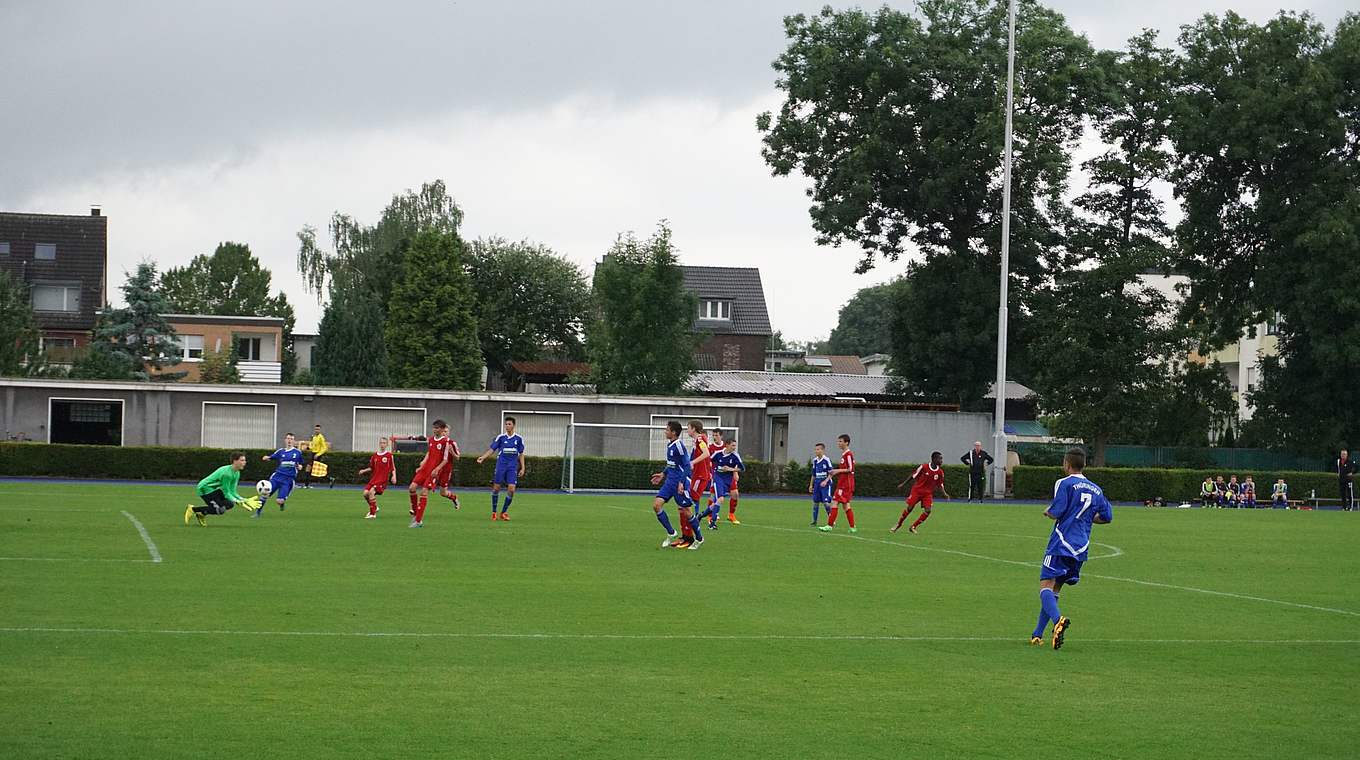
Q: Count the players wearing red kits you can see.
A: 7